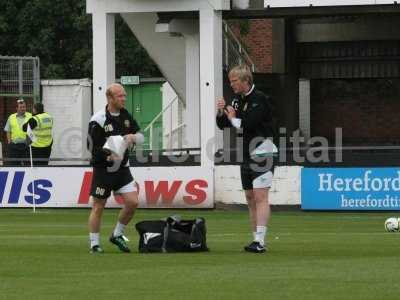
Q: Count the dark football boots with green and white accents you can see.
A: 2